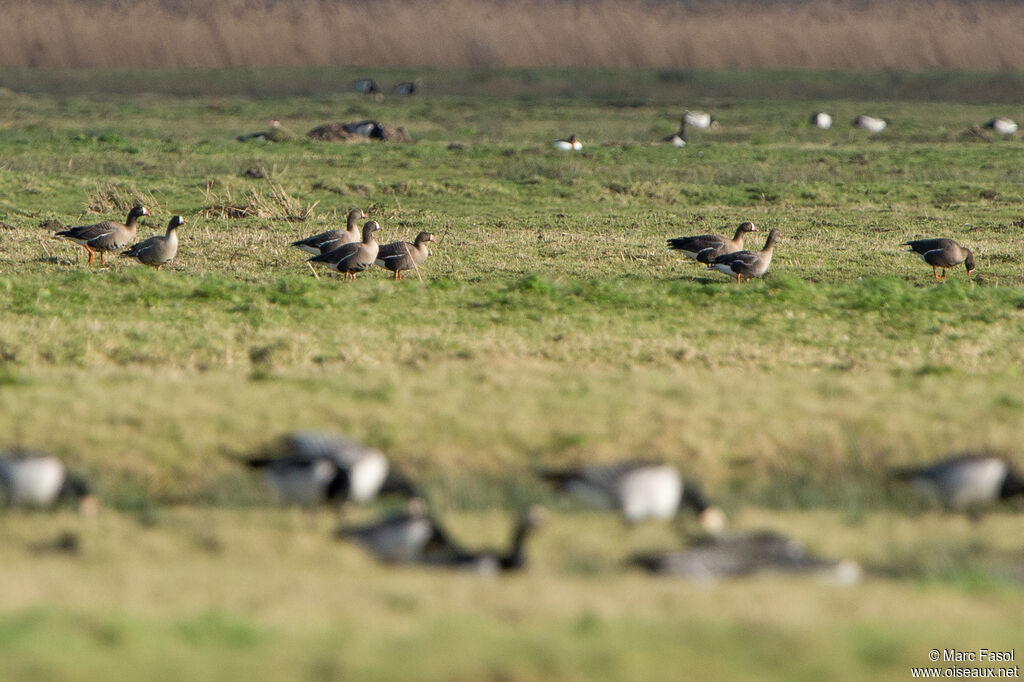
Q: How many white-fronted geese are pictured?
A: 8